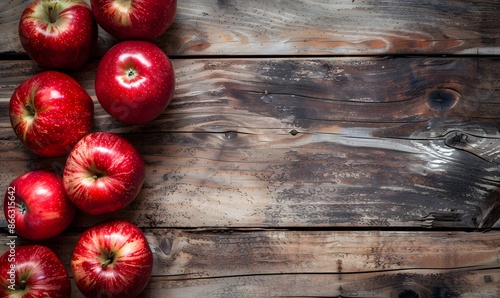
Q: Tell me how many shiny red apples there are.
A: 8